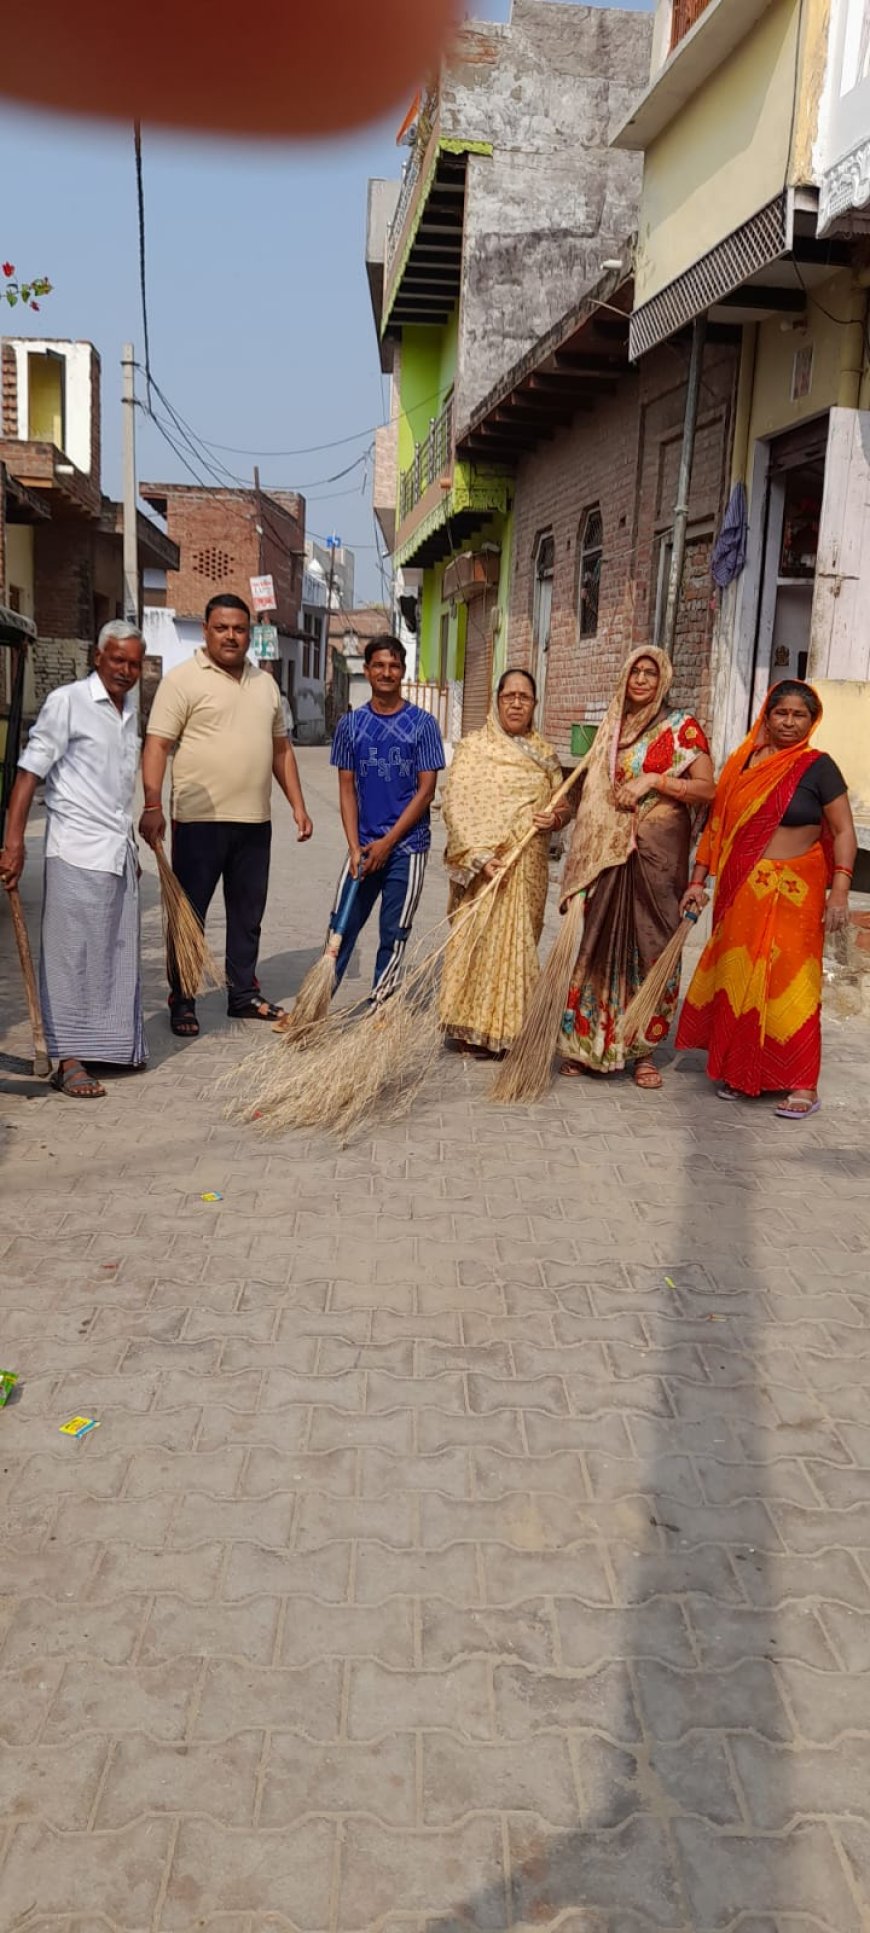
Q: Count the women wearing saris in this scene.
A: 3